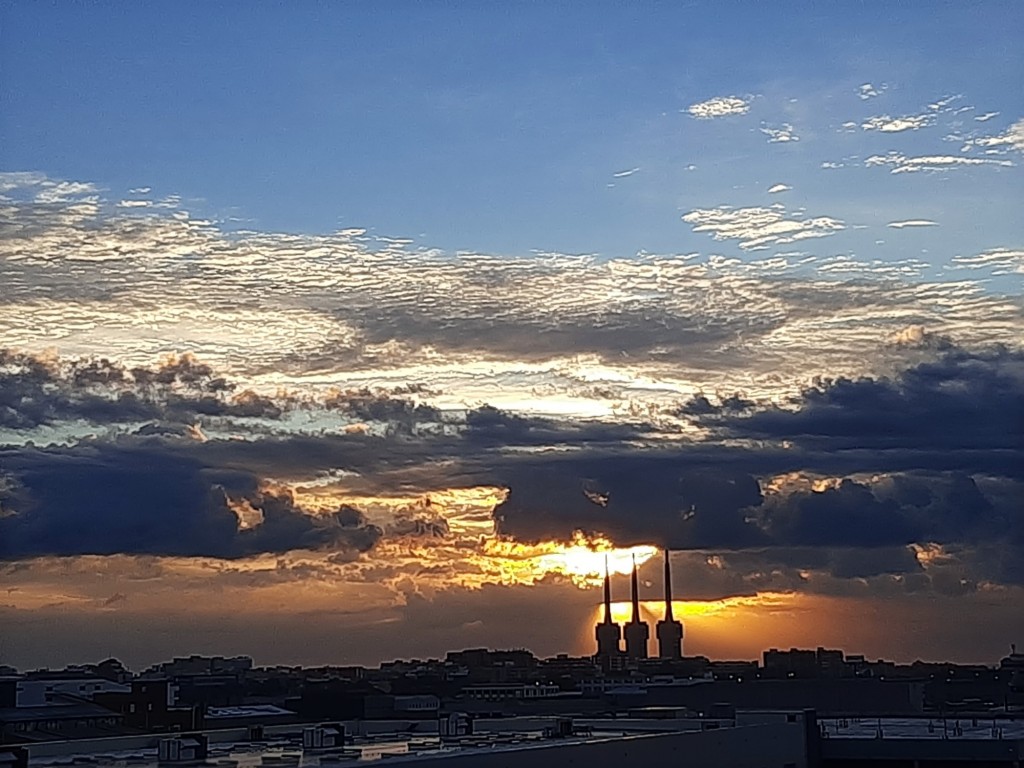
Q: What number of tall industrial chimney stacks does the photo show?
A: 3